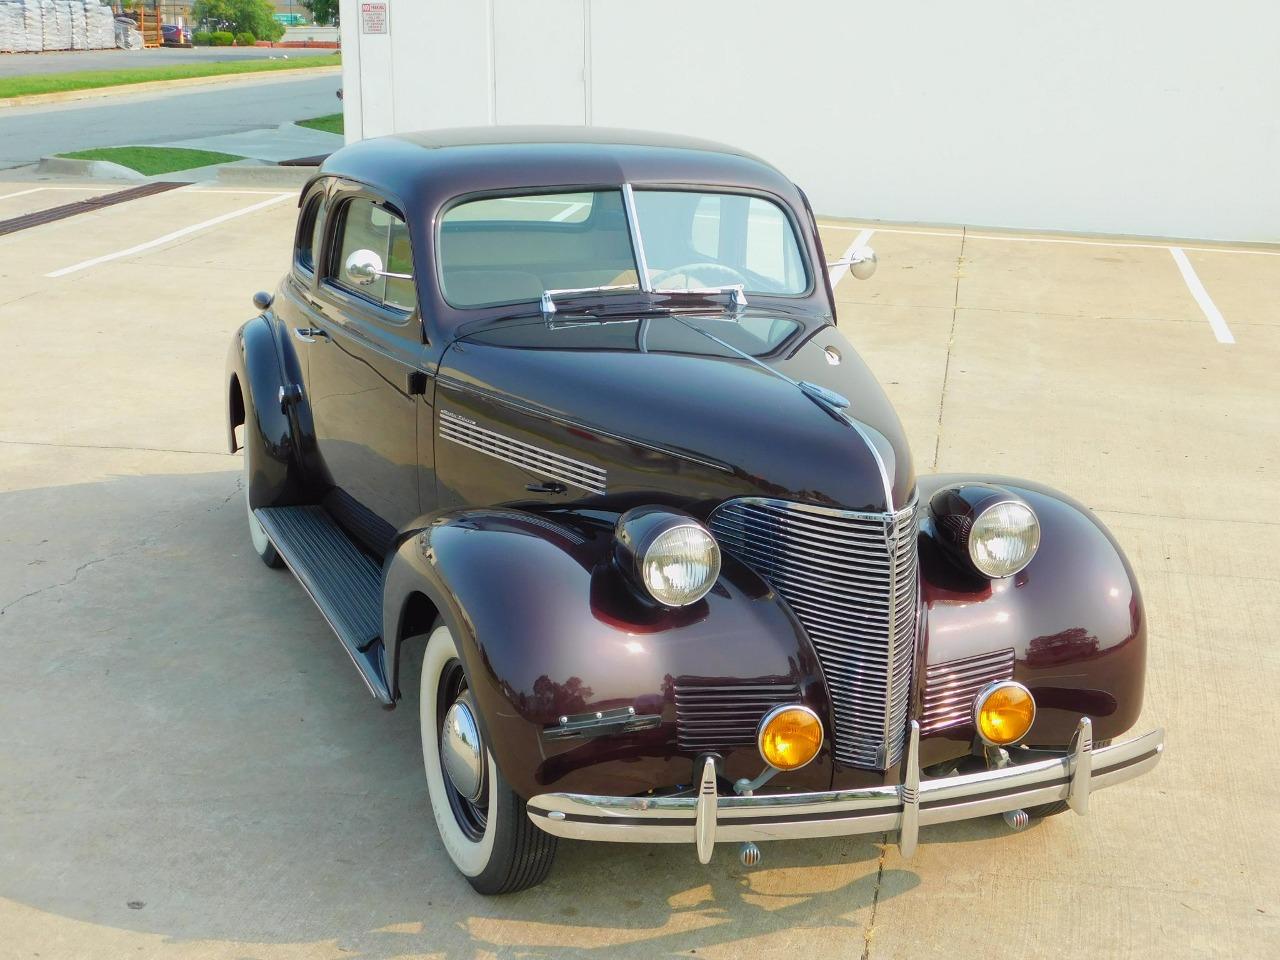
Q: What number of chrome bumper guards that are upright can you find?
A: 3